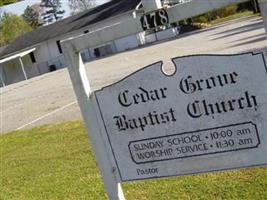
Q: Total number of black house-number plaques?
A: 1